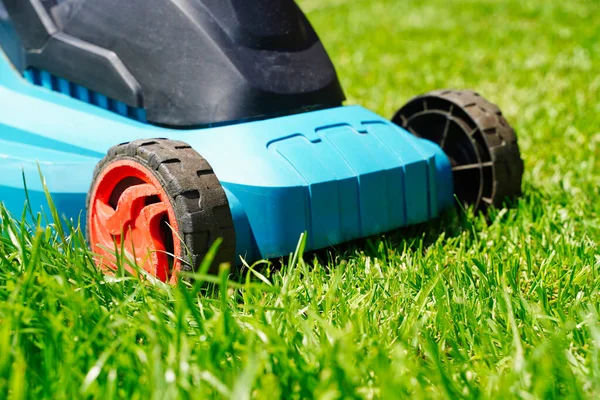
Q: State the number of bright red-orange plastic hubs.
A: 1